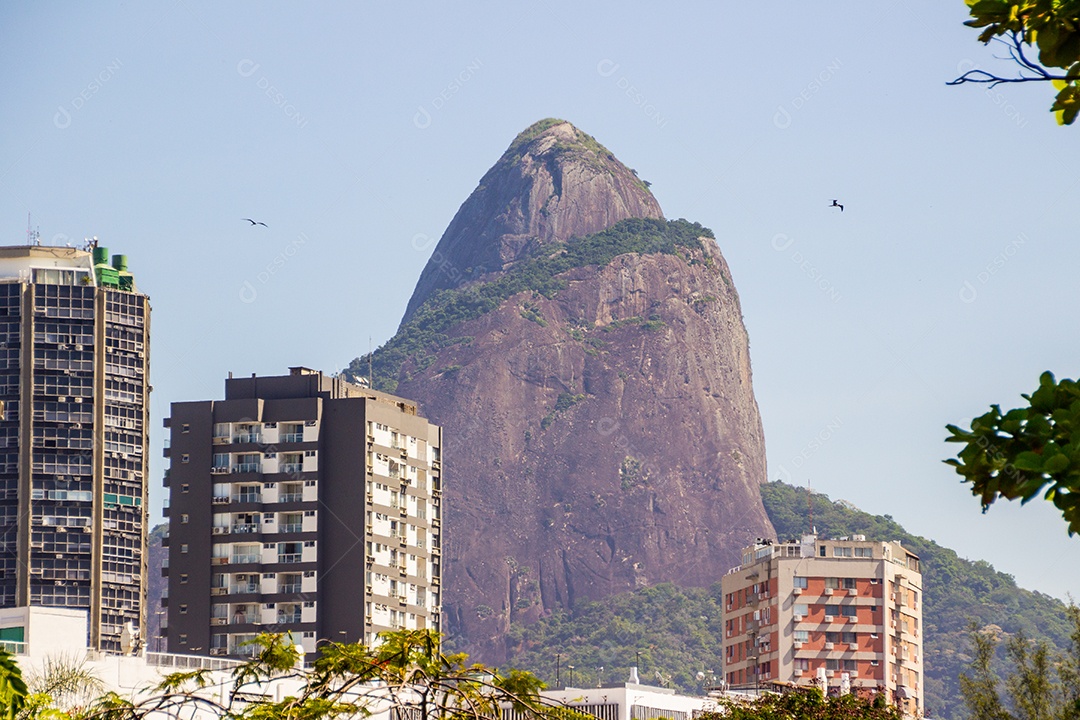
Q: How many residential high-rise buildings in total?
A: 3